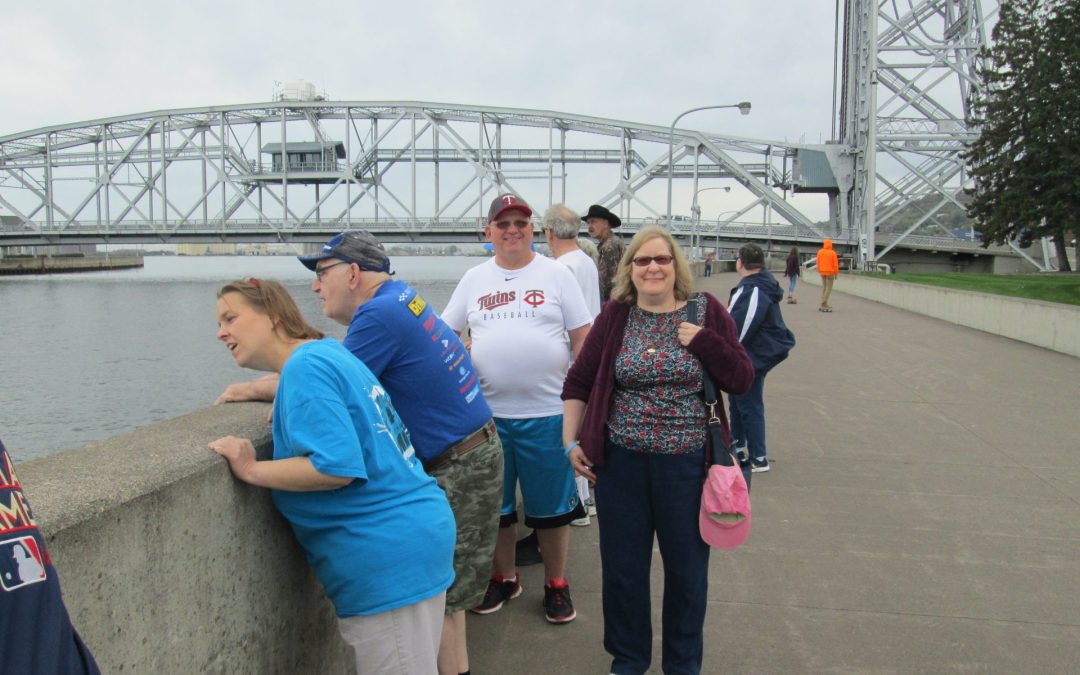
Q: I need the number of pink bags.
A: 1